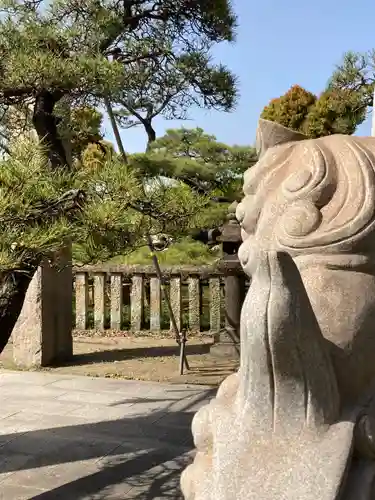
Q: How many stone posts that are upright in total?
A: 8